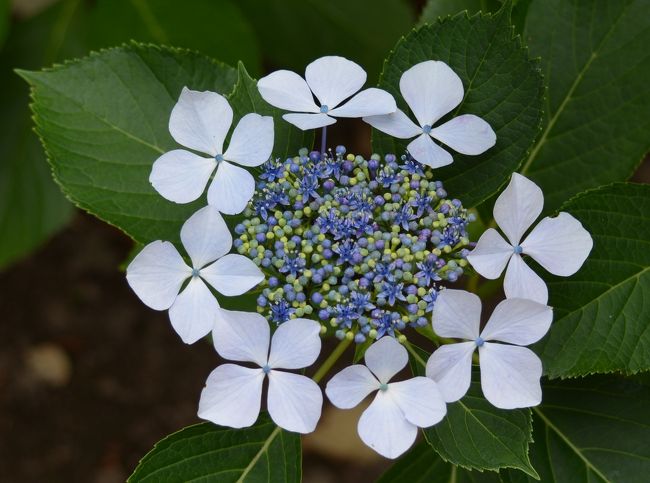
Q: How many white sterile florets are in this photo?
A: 8